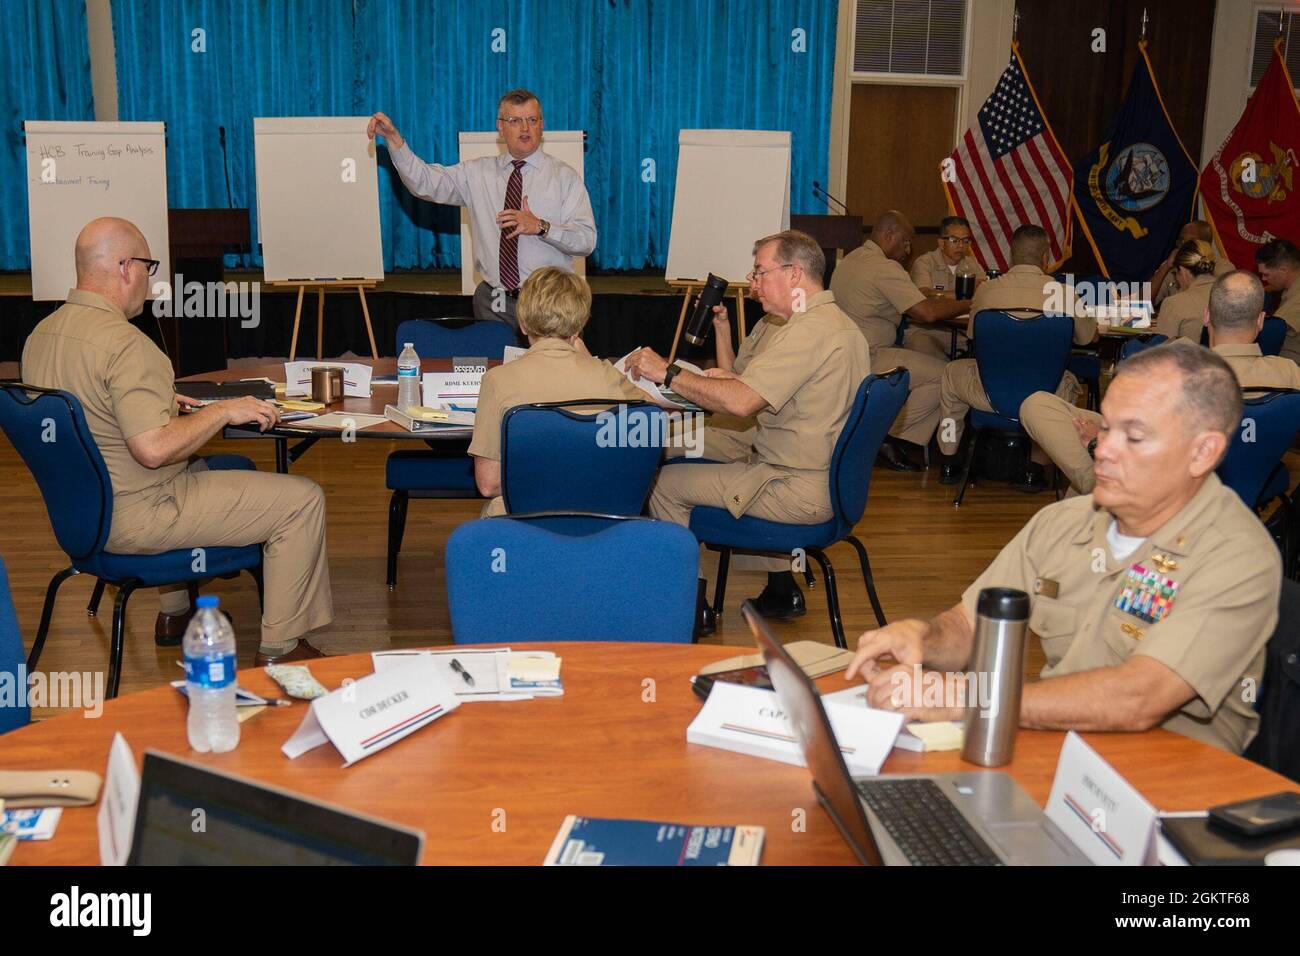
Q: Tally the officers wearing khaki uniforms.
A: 12